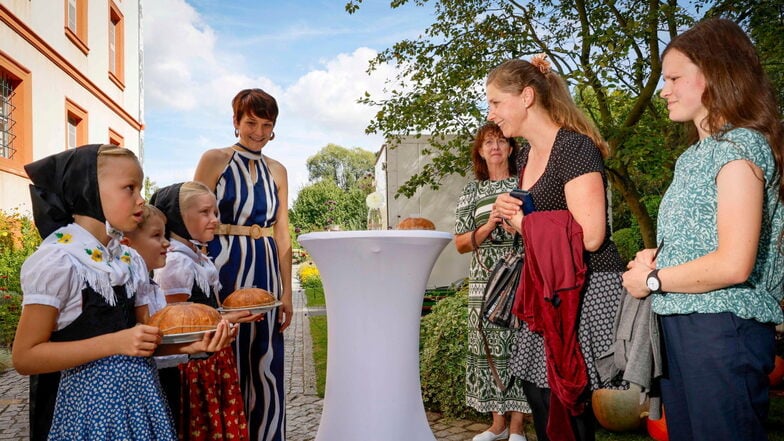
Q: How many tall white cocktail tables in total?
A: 1